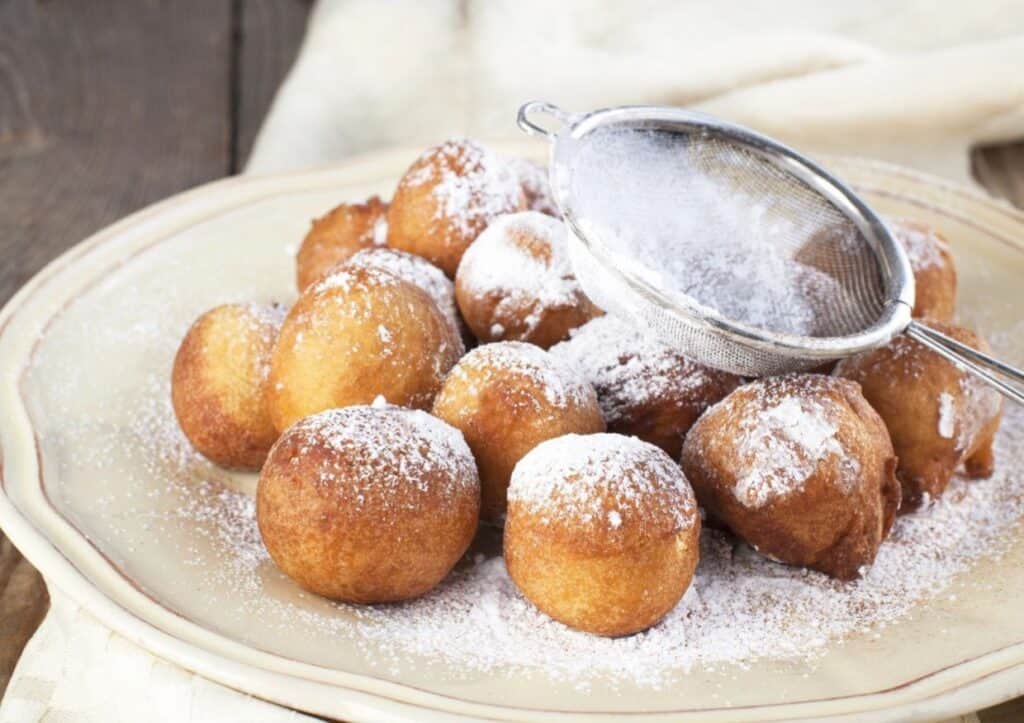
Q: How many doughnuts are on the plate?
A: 14